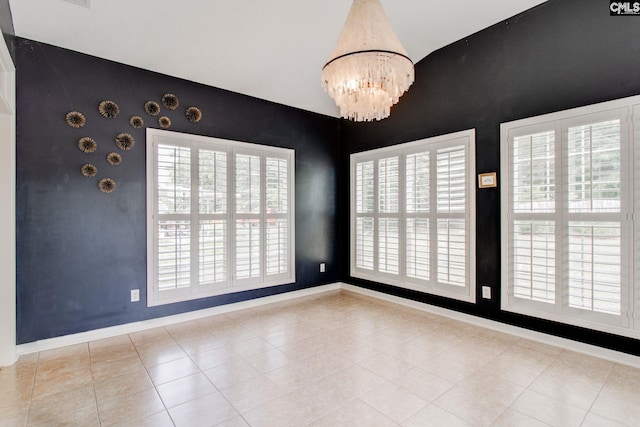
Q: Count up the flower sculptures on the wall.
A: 12